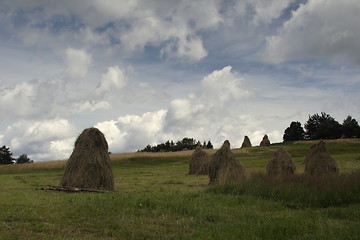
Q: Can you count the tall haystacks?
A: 7